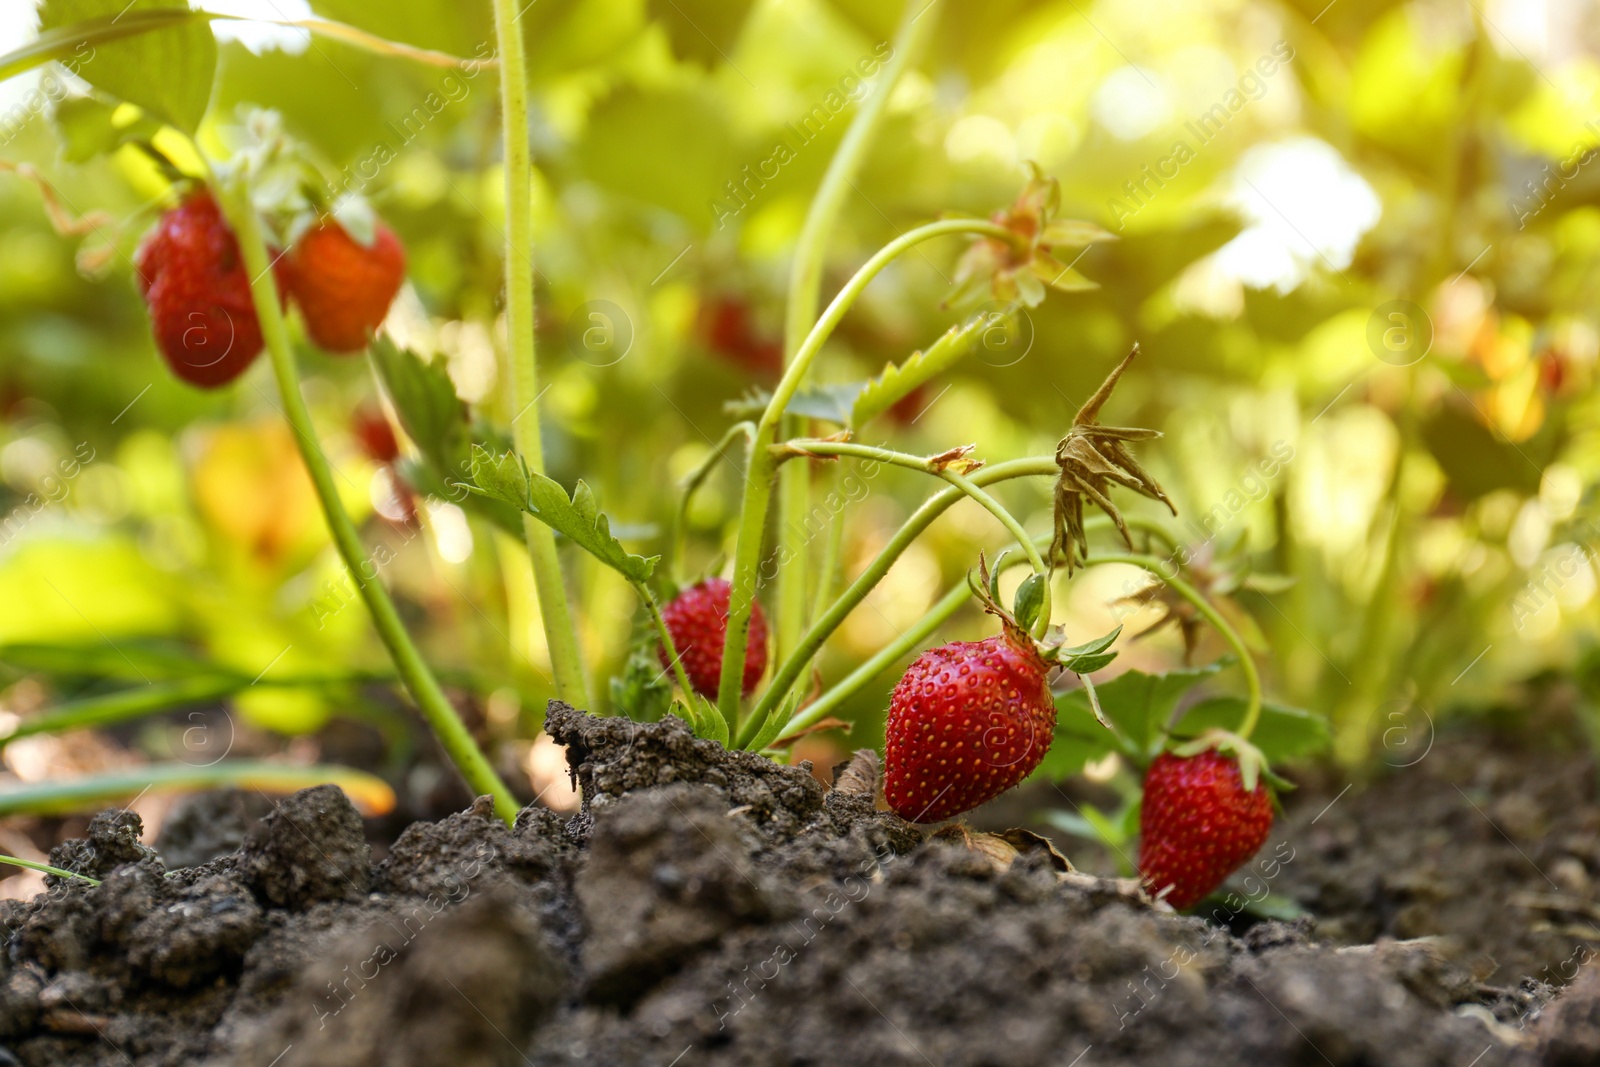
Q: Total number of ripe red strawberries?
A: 5